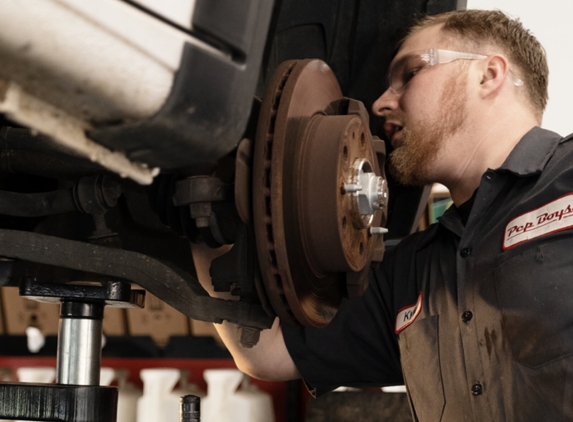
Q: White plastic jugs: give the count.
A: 4